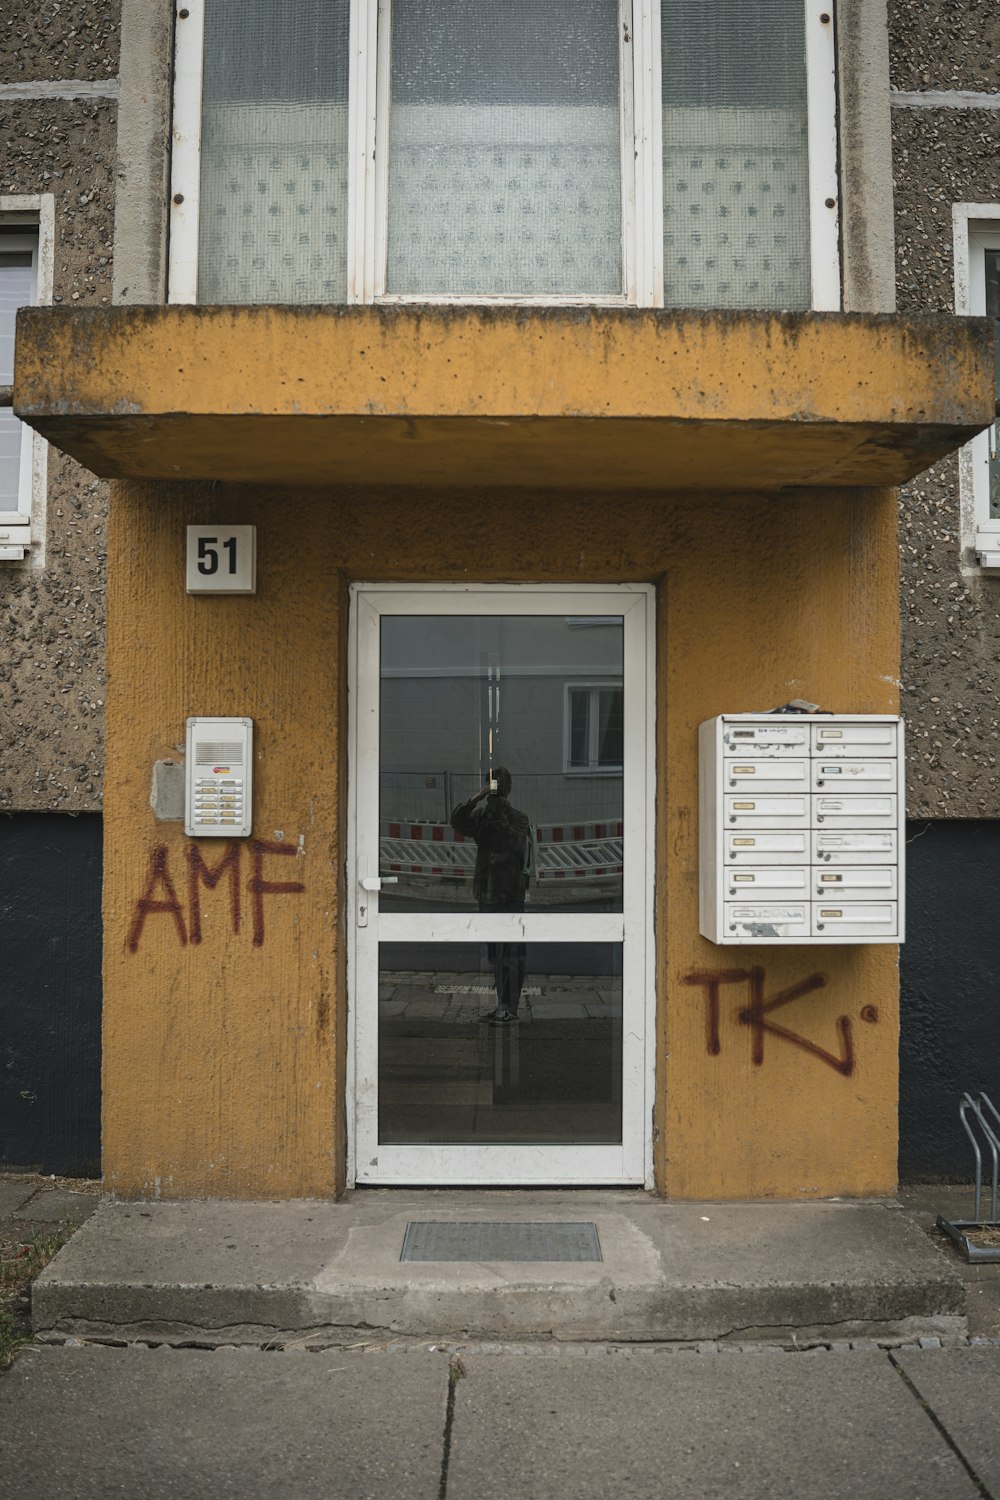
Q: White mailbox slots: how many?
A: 12